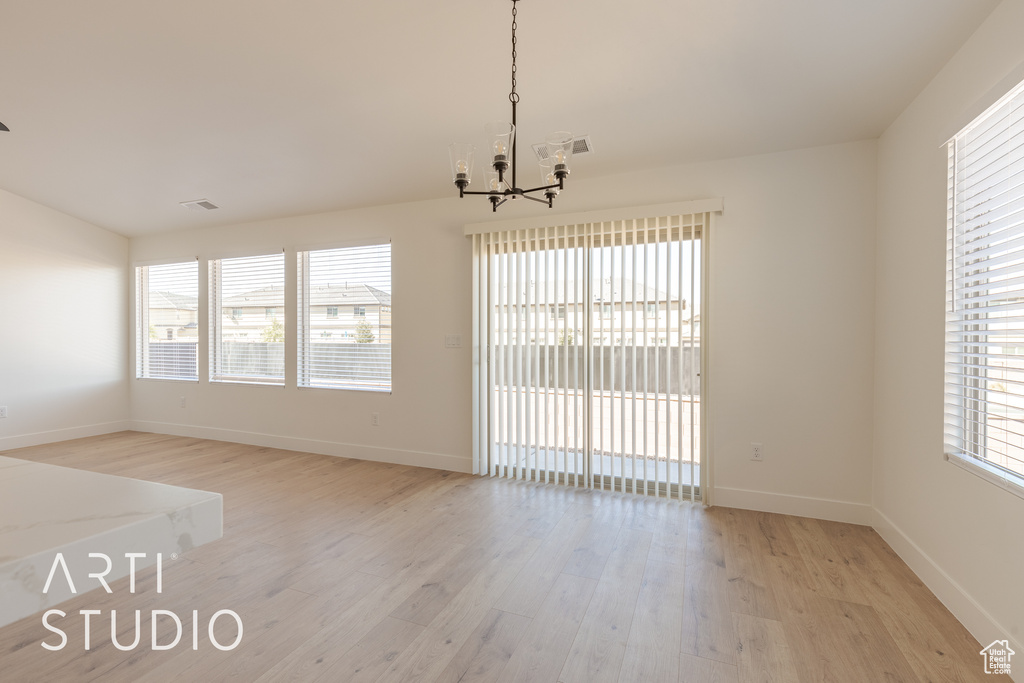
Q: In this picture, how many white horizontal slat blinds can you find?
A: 4